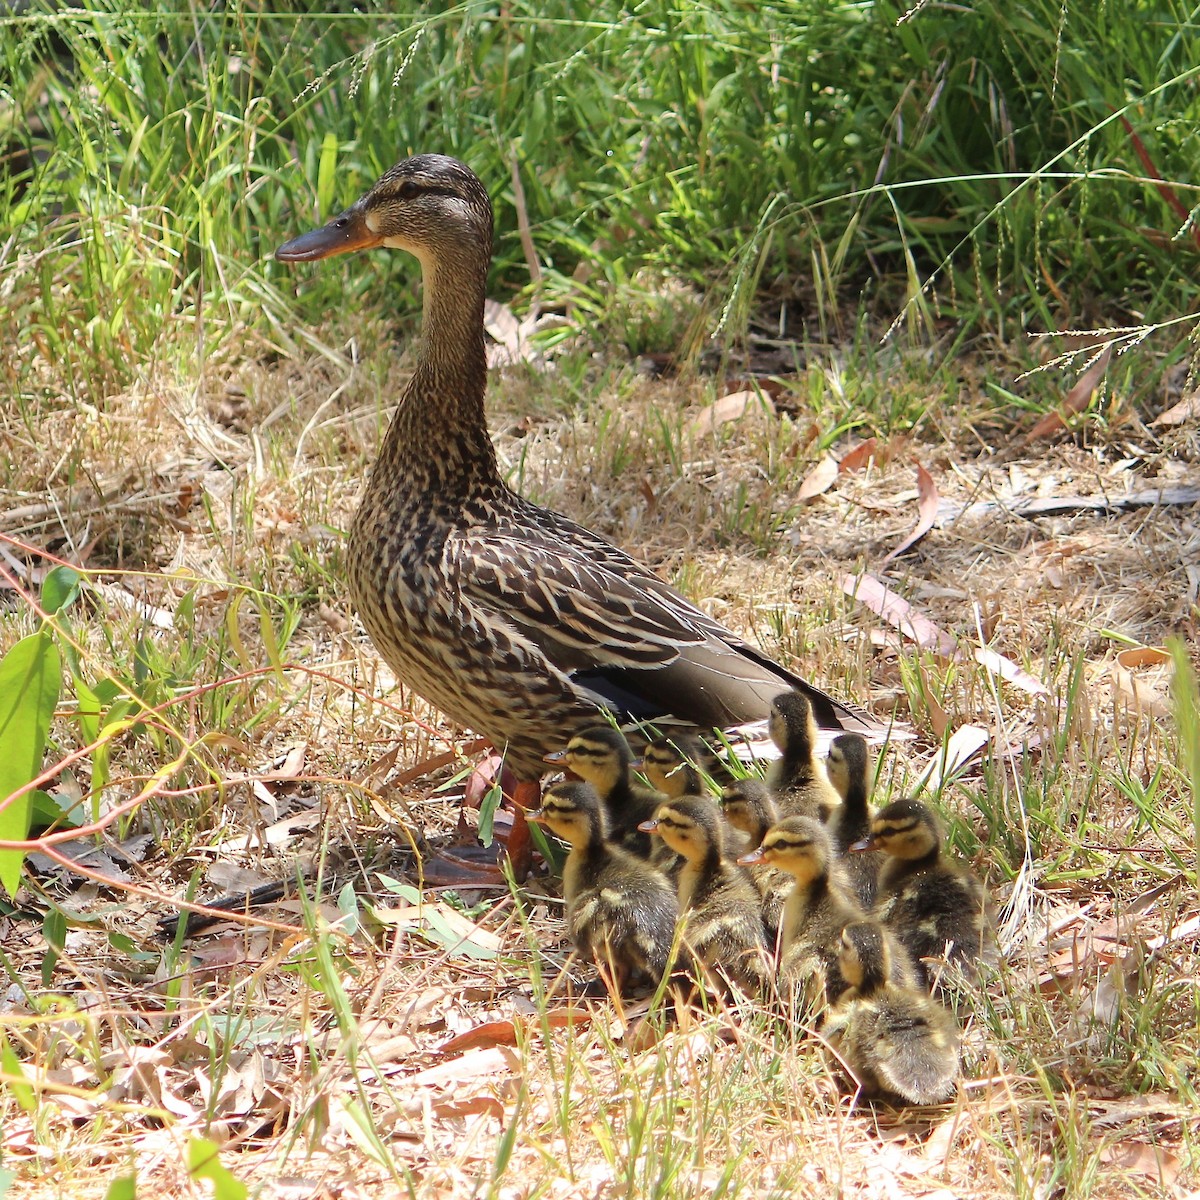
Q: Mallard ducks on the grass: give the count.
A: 11